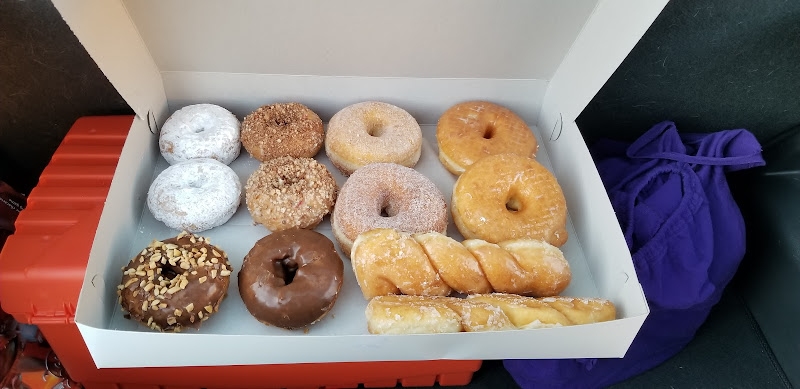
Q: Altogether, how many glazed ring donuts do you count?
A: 2